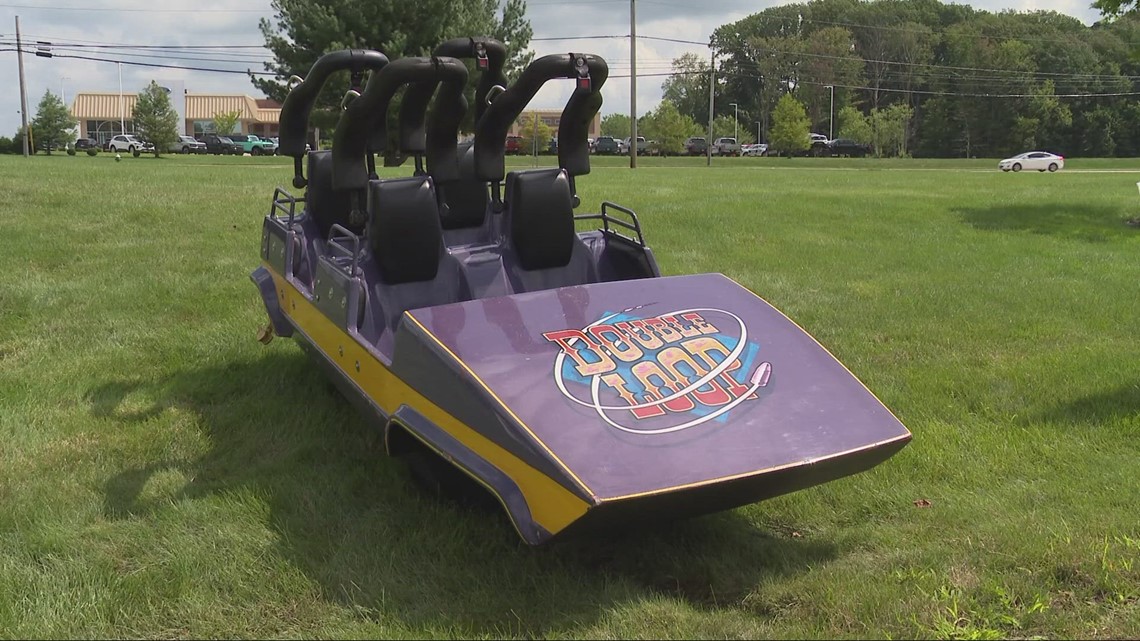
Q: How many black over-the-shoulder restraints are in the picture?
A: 4